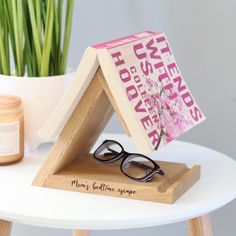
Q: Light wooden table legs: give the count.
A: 3